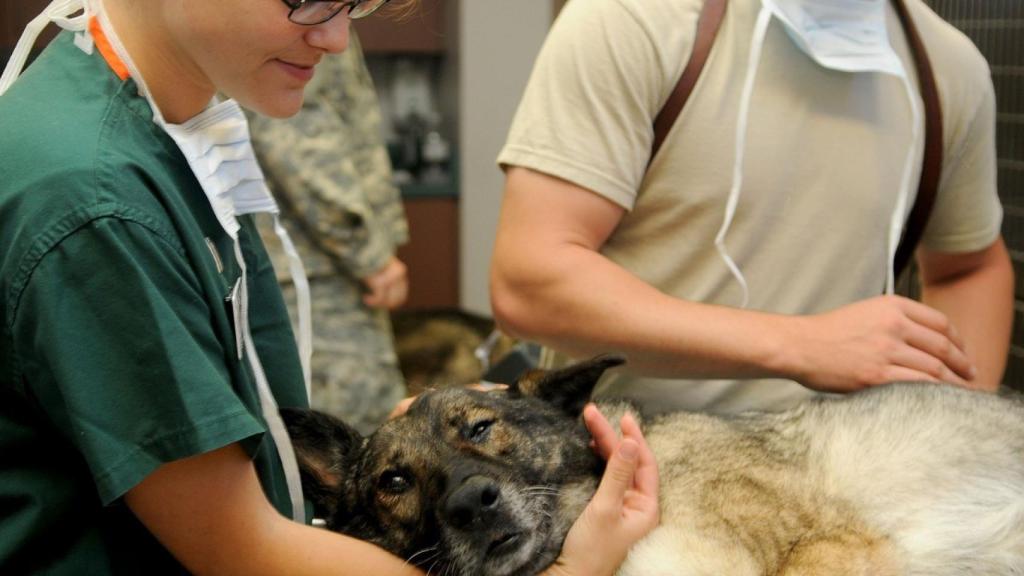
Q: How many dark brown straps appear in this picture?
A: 2